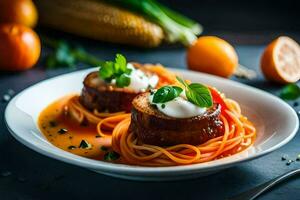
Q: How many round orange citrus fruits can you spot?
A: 4